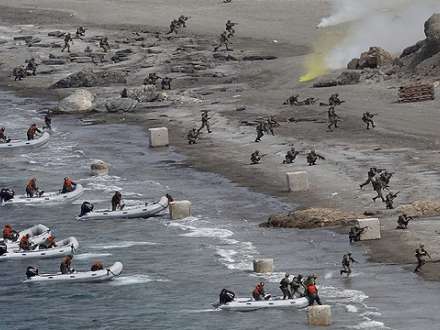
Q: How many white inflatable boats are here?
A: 7